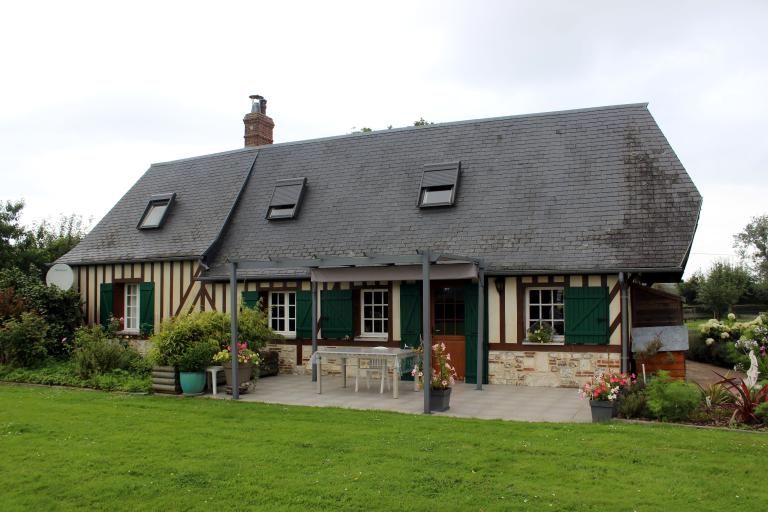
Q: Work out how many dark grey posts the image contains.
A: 4